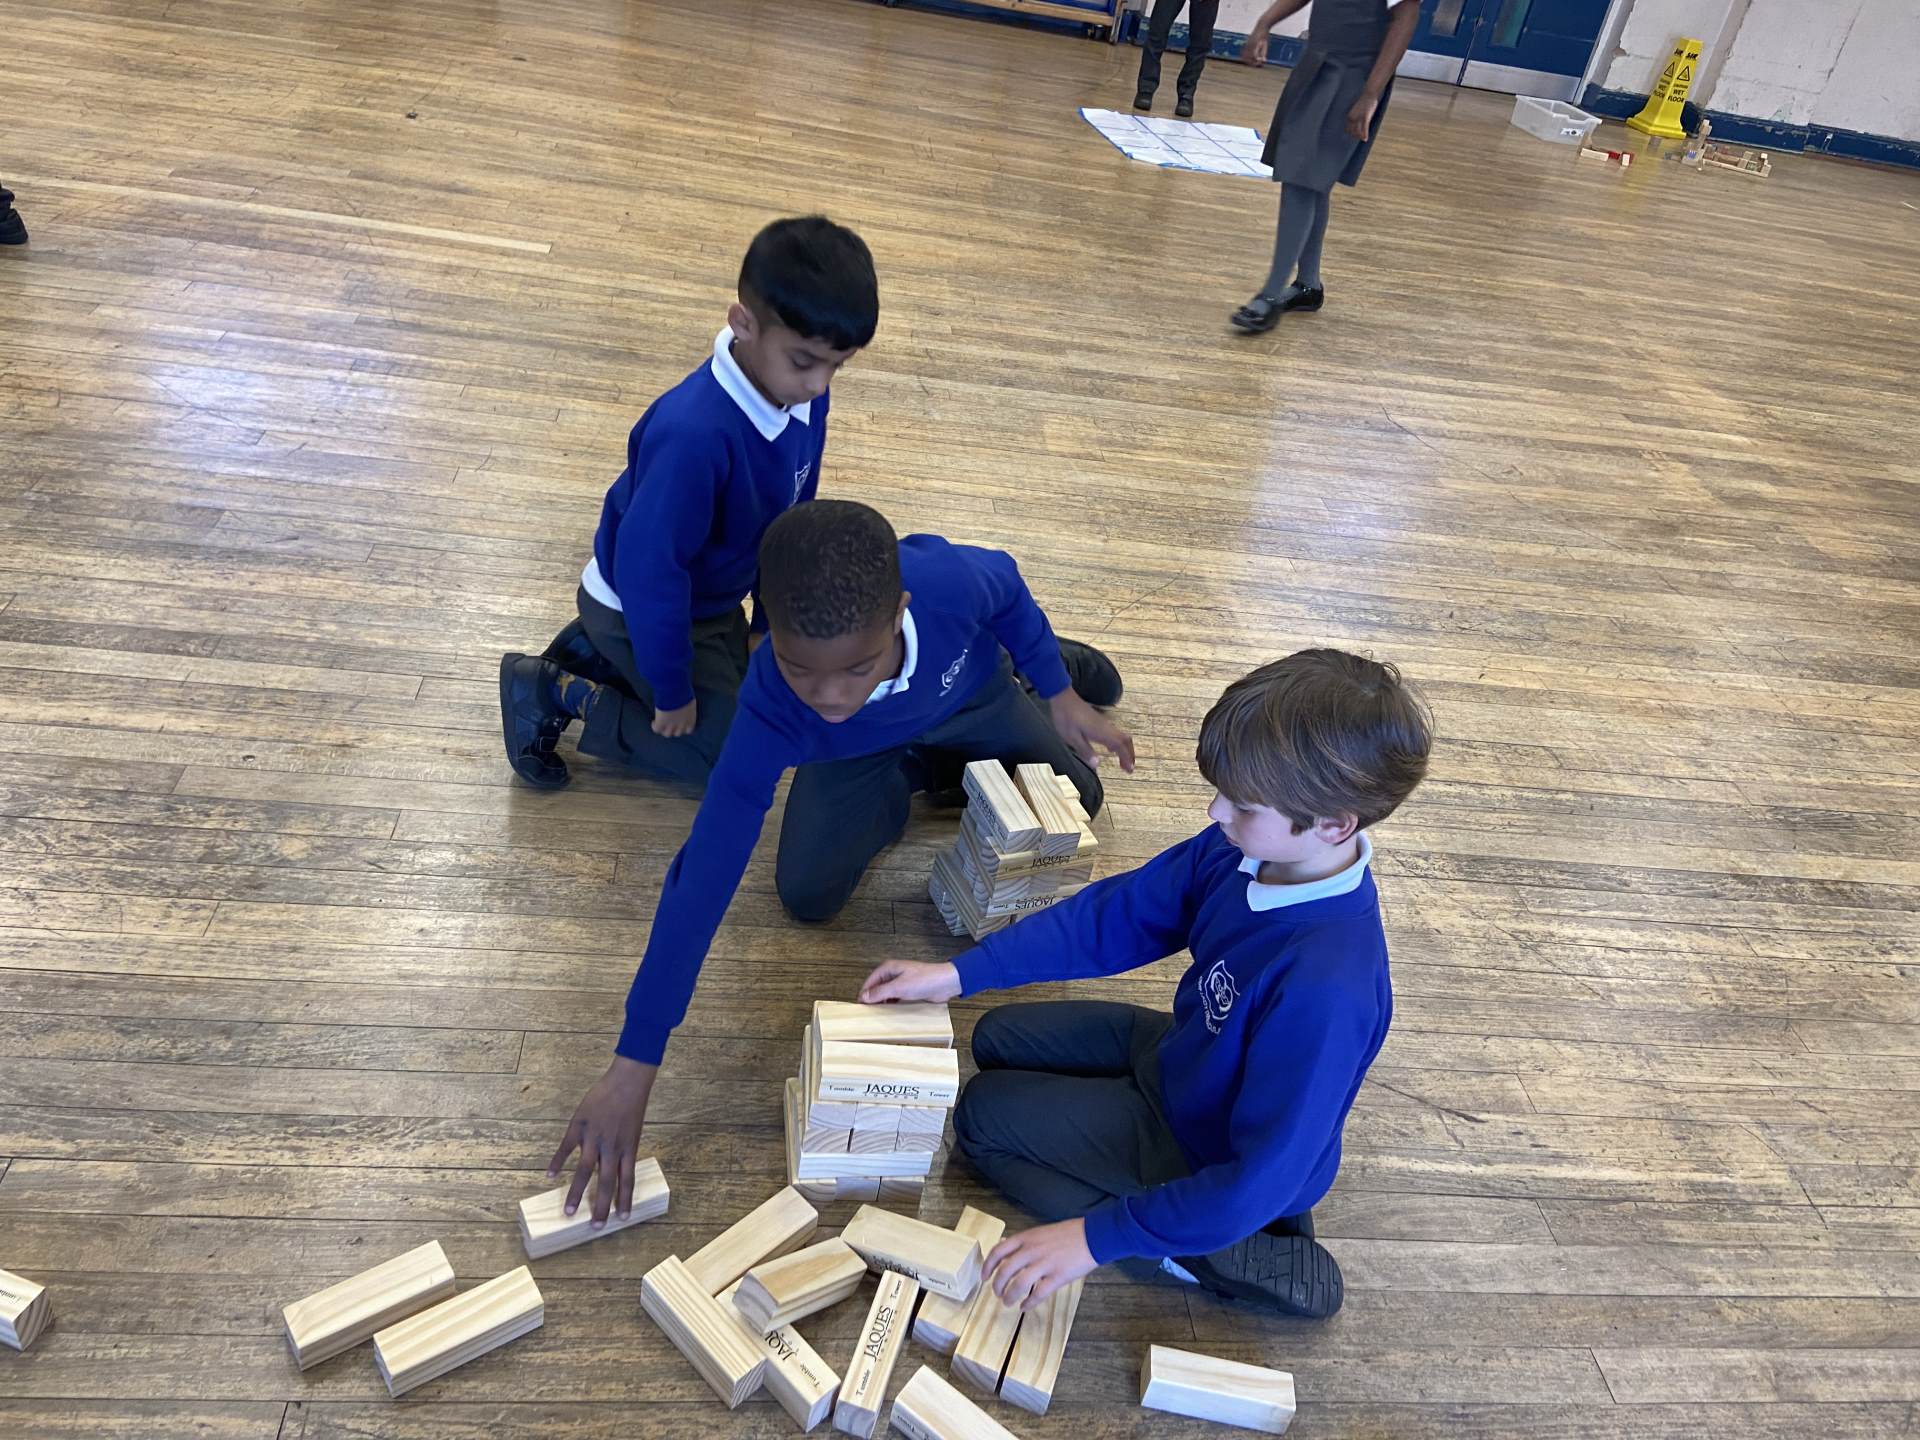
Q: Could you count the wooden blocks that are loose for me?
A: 15